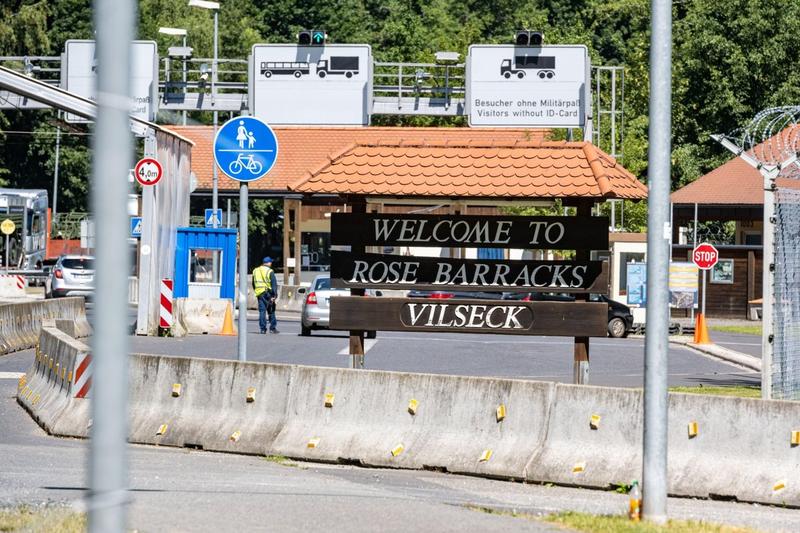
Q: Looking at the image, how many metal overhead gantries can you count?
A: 1